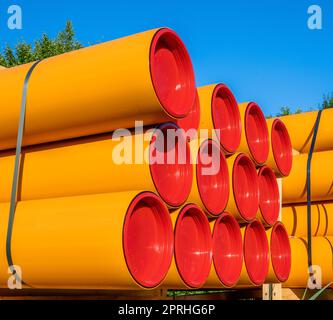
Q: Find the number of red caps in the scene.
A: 14